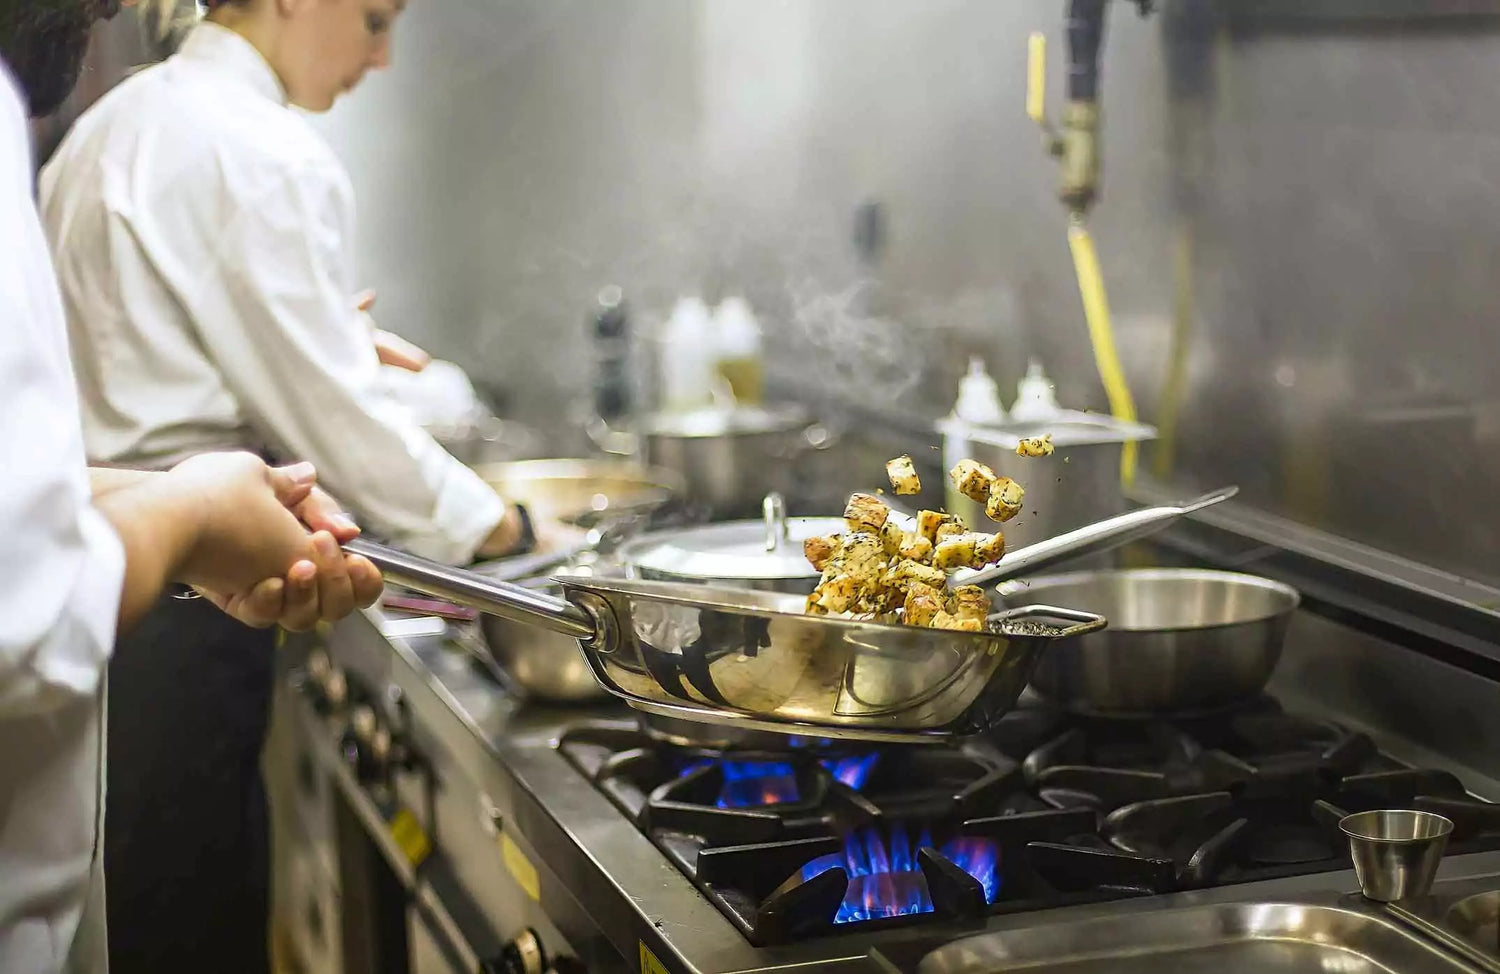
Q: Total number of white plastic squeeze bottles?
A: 4